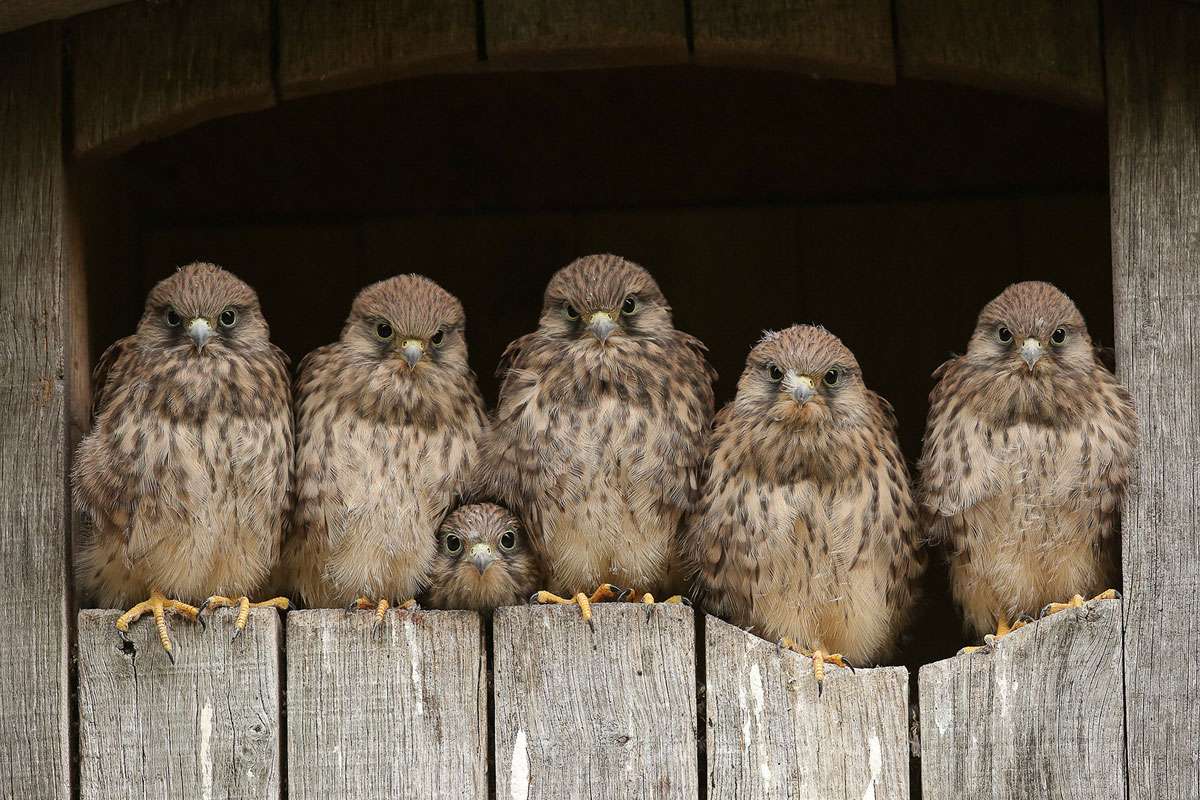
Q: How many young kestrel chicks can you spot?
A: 6